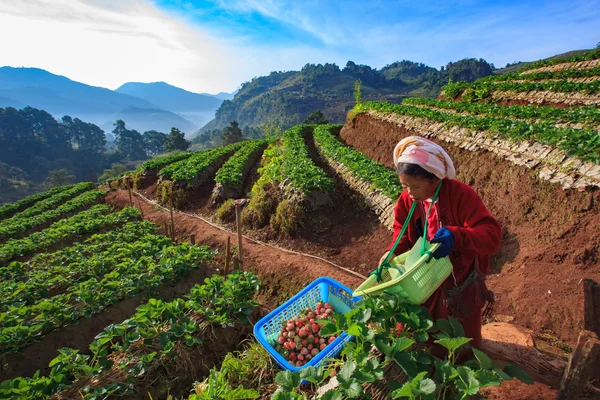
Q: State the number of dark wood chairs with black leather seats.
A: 0